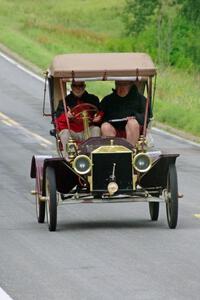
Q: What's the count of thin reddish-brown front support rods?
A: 2